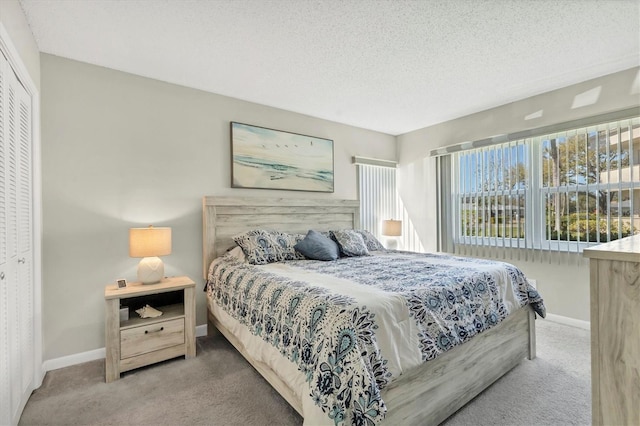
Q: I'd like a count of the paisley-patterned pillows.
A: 3